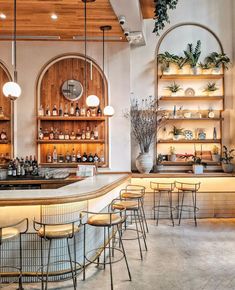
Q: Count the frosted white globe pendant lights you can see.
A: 3